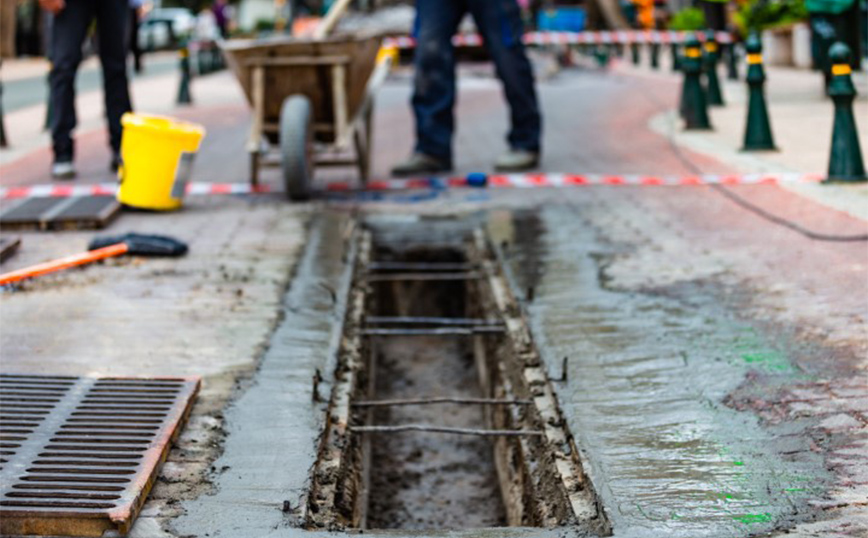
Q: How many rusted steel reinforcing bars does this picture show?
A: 6